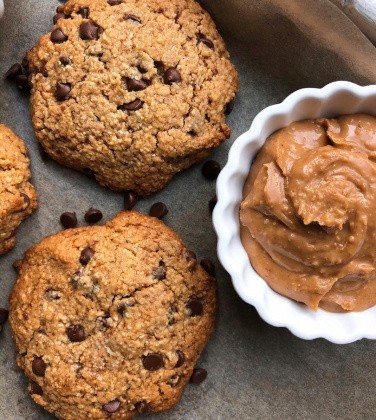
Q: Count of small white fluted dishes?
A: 1